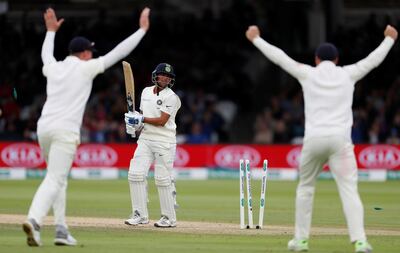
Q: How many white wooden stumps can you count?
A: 3